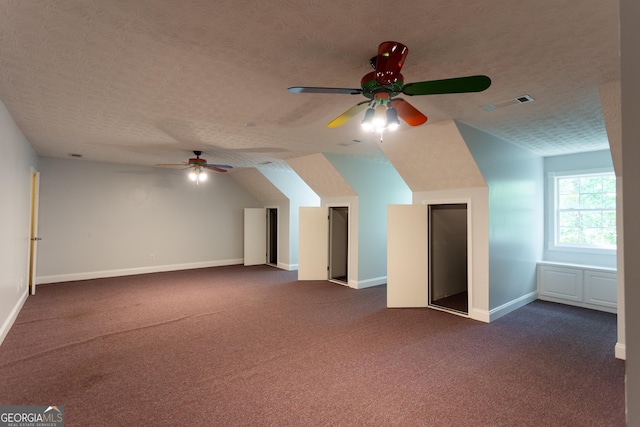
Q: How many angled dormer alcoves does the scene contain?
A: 3